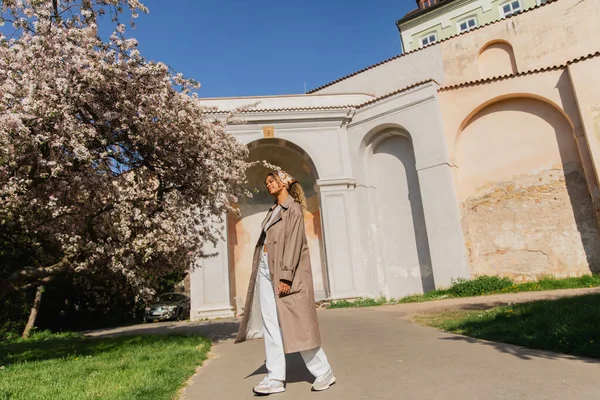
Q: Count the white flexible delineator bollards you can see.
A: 0